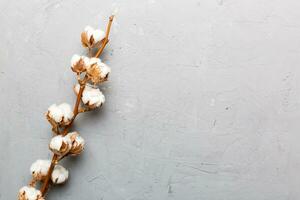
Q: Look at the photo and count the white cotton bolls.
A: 10